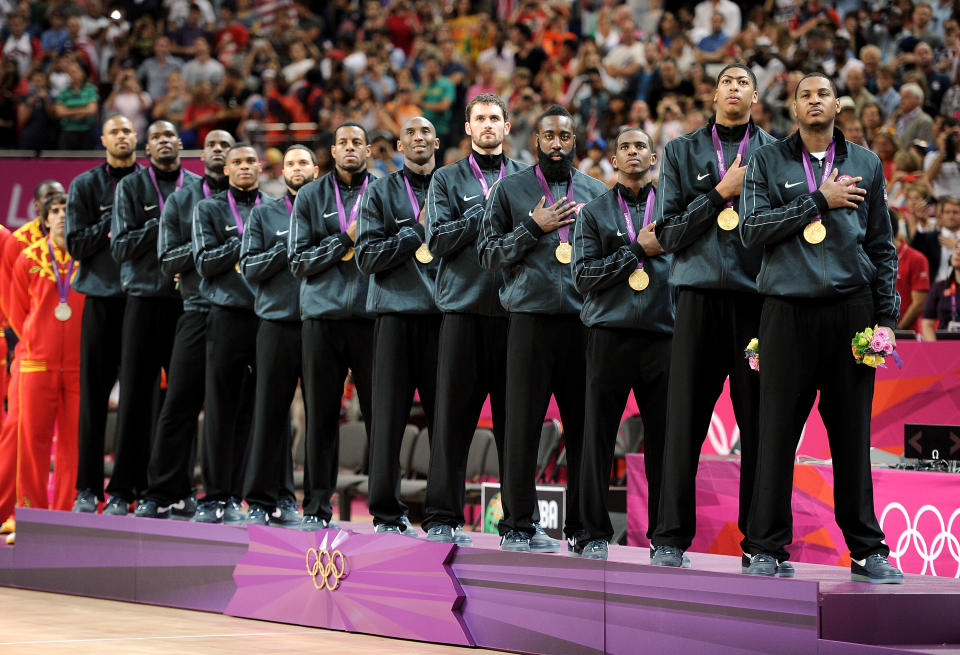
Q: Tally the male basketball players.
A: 14